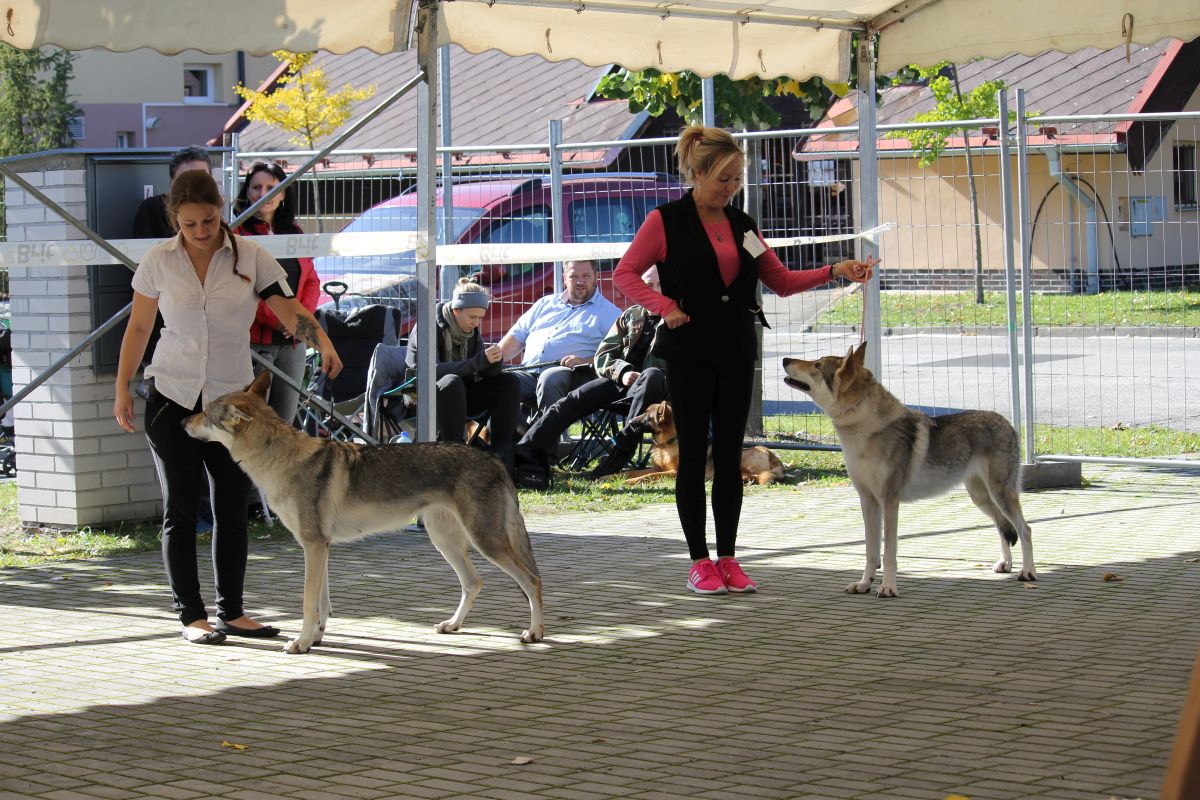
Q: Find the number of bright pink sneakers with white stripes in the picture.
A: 2